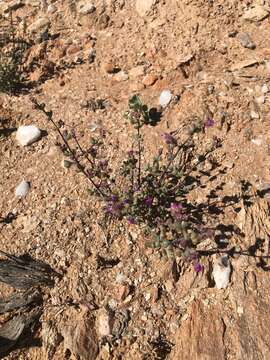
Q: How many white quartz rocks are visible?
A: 4